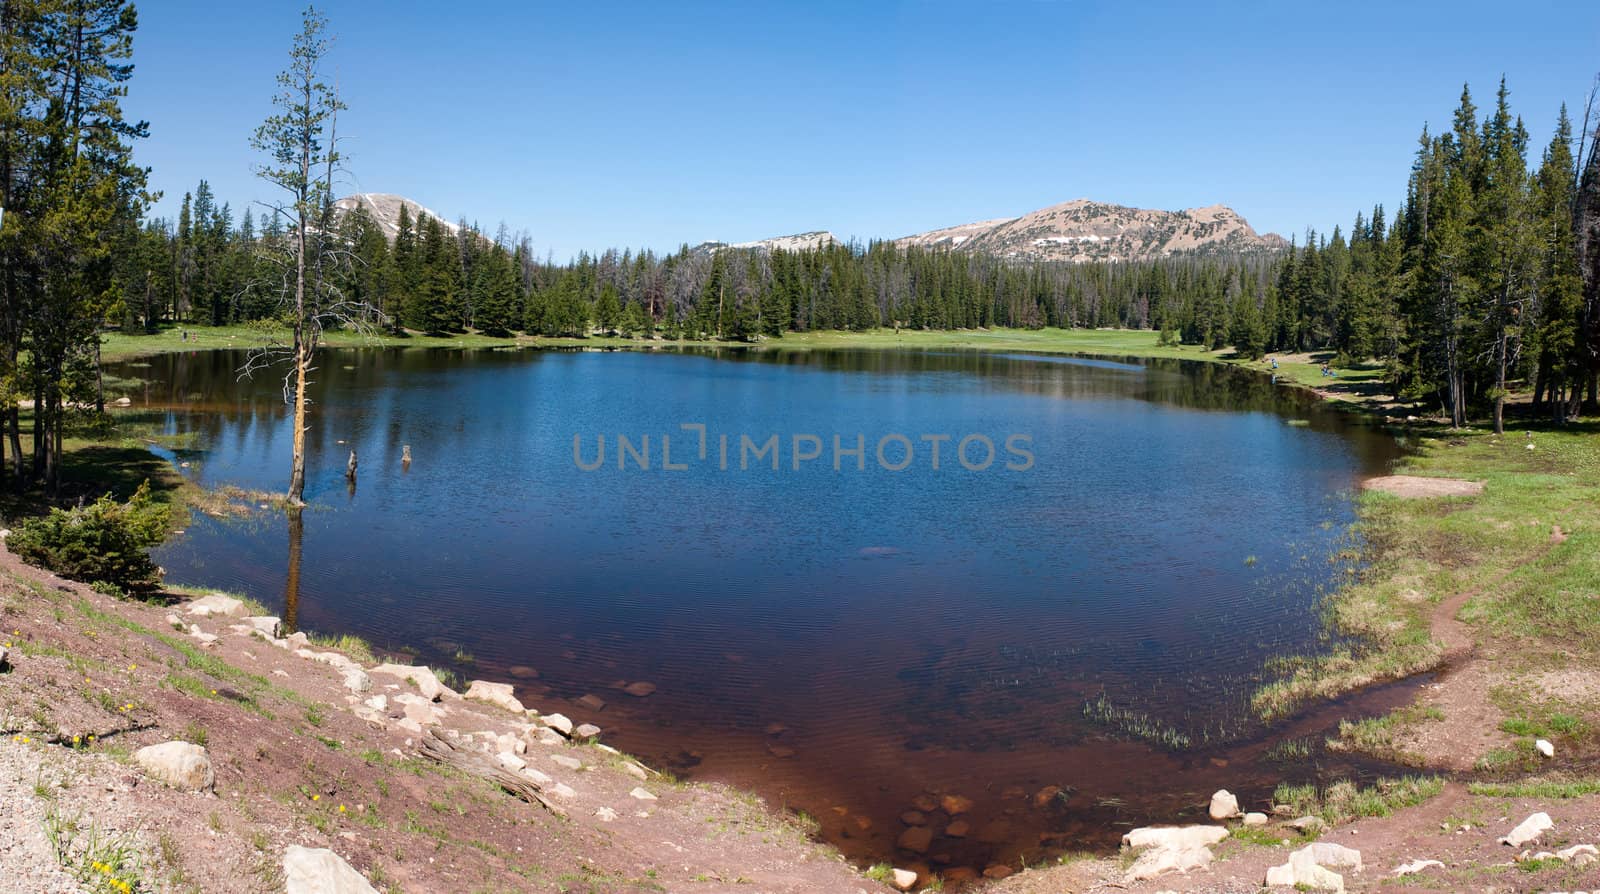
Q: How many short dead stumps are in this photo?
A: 2